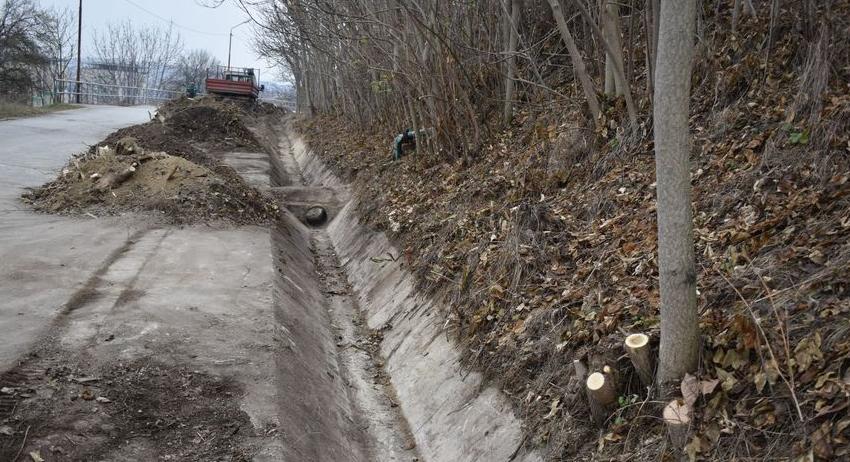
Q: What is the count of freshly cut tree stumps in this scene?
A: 3